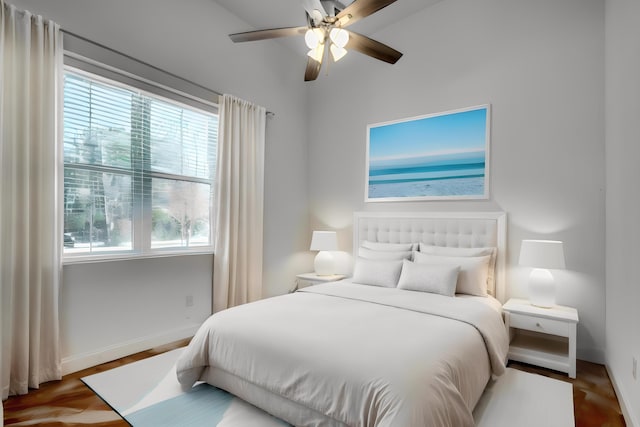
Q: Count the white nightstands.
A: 2